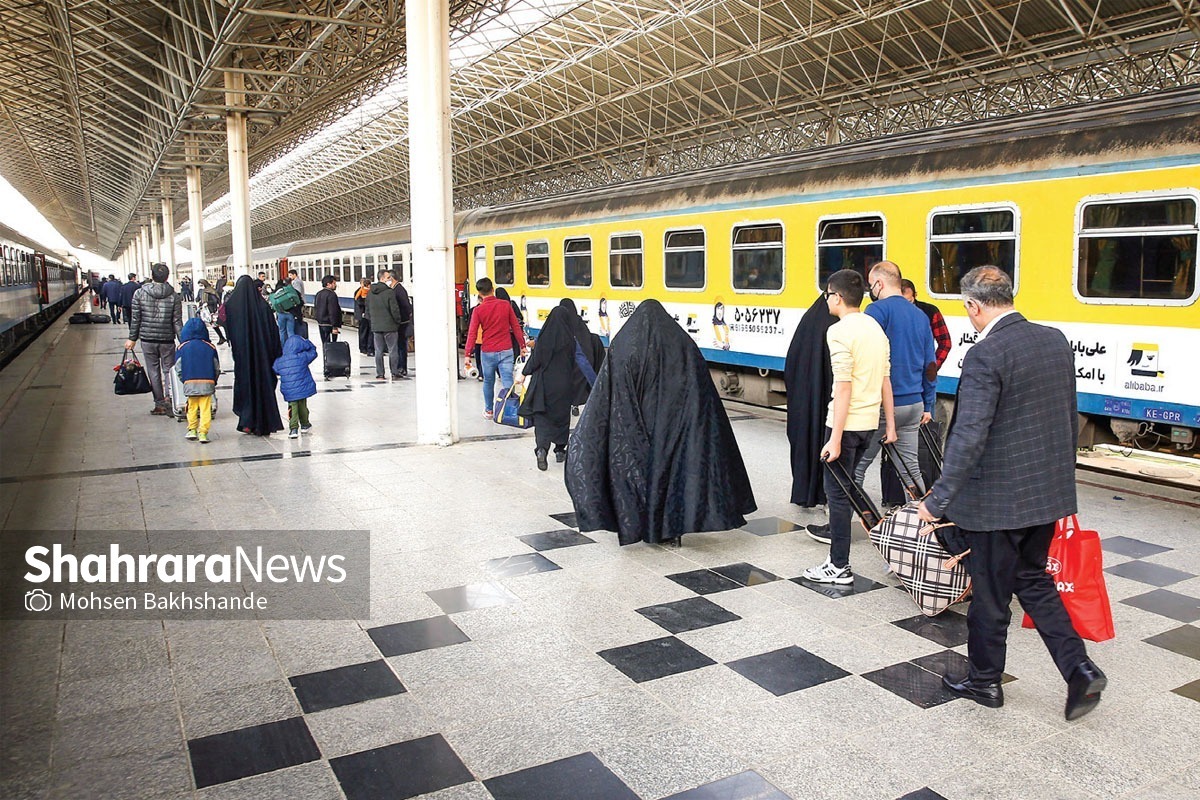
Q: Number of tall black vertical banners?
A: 0